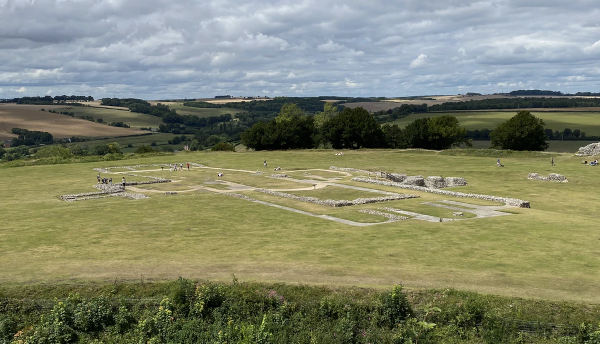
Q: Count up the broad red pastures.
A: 0